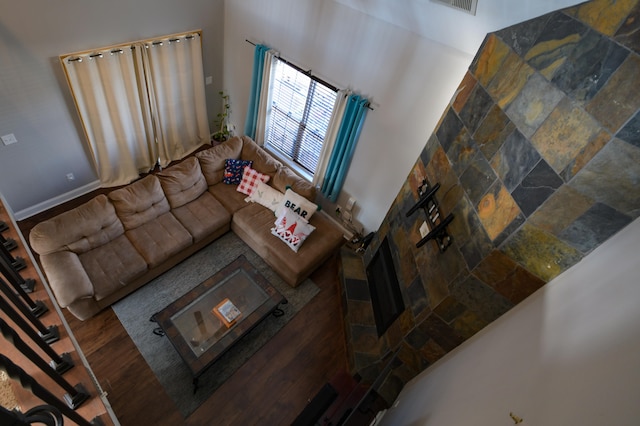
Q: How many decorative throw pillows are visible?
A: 5